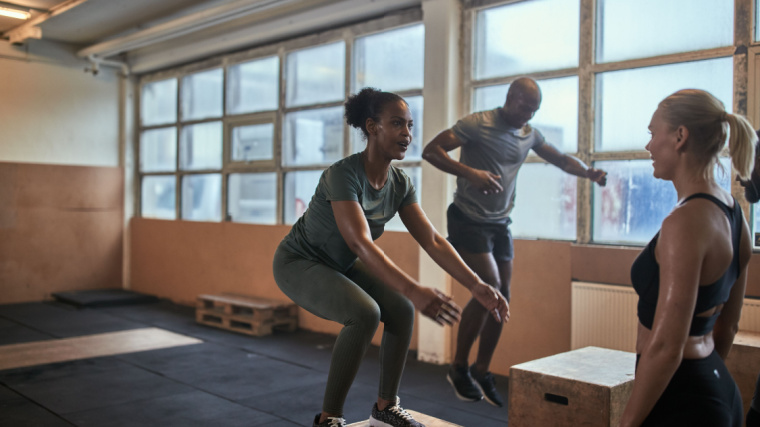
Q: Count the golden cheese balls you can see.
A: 0